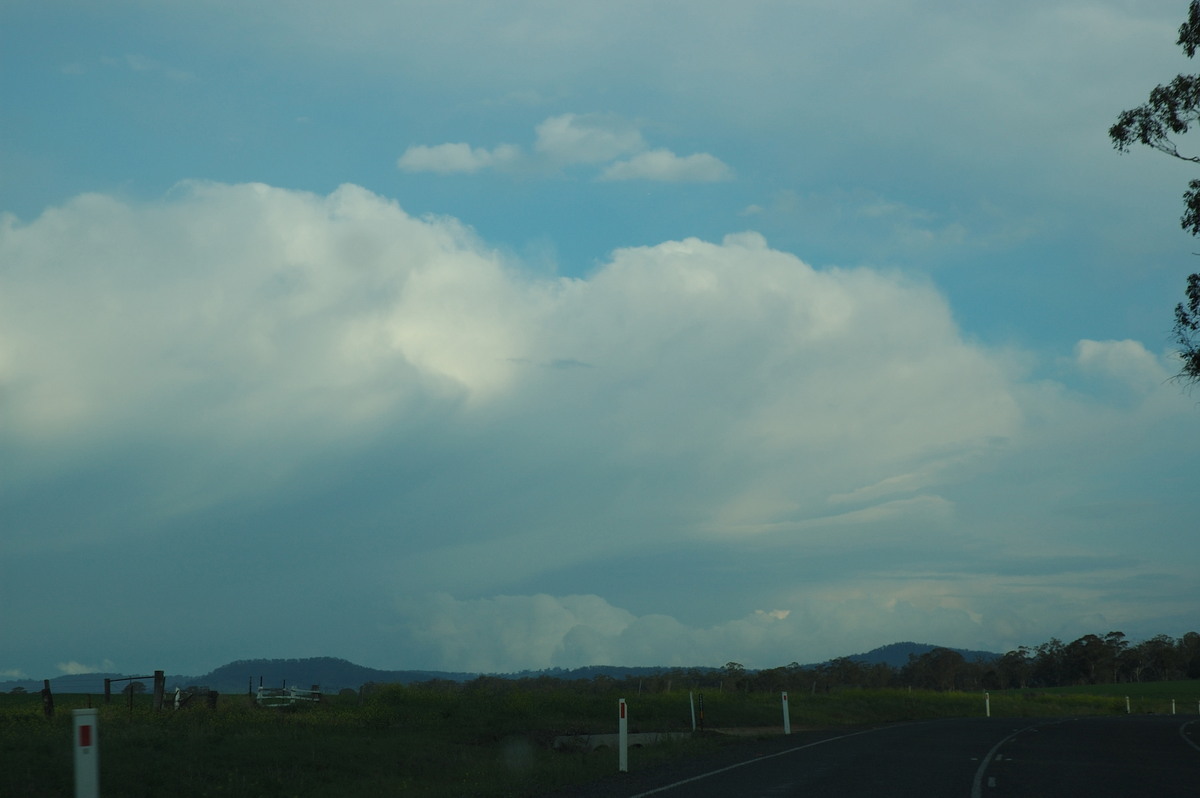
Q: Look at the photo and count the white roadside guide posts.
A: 7